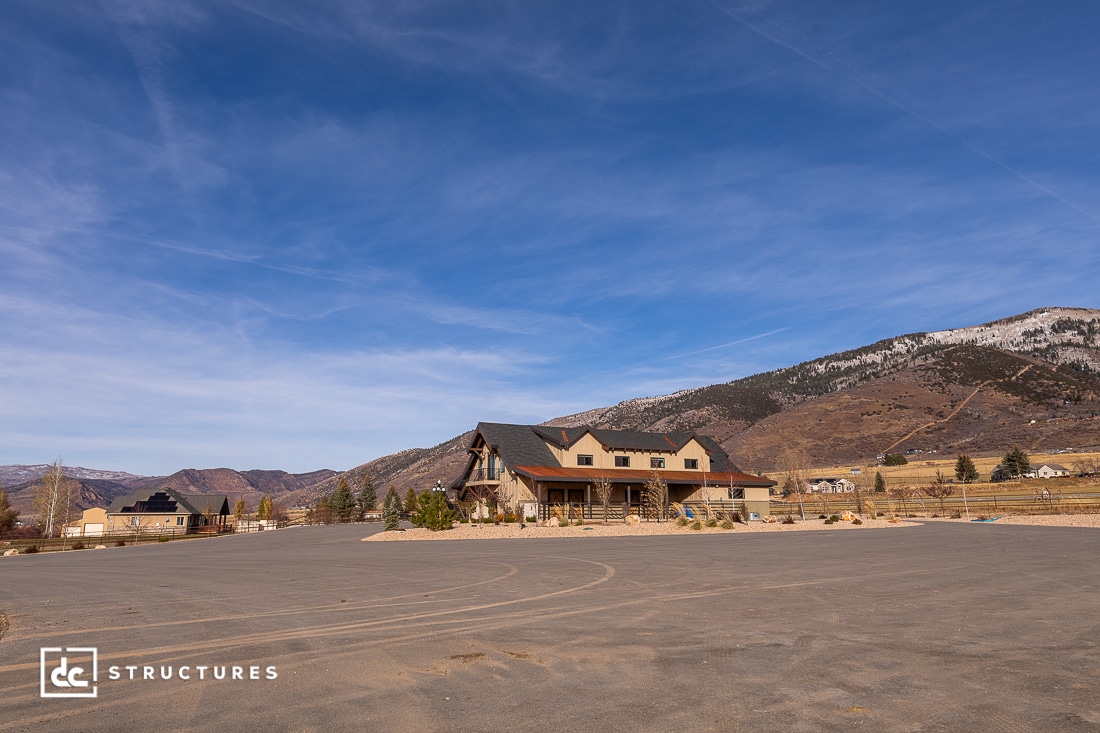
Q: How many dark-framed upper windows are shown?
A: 4